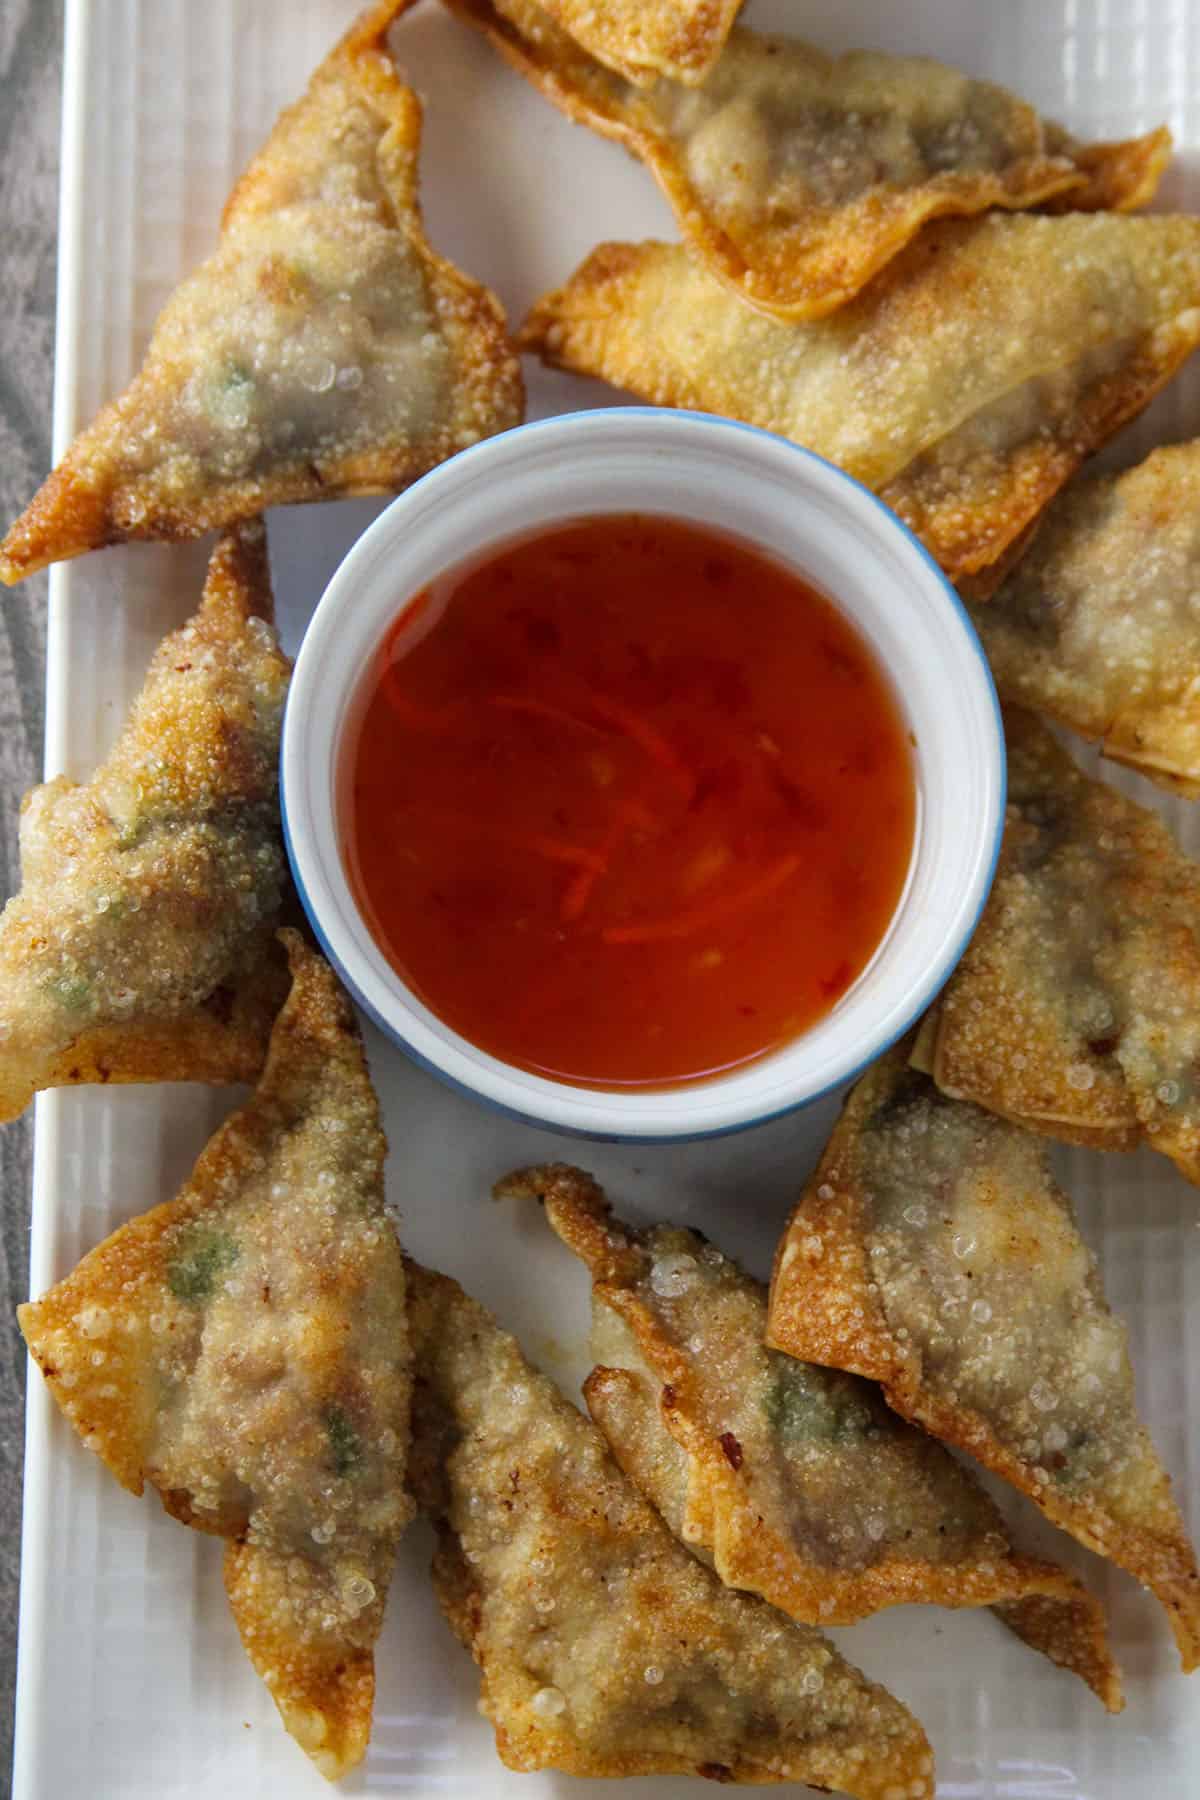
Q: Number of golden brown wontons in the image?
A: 11